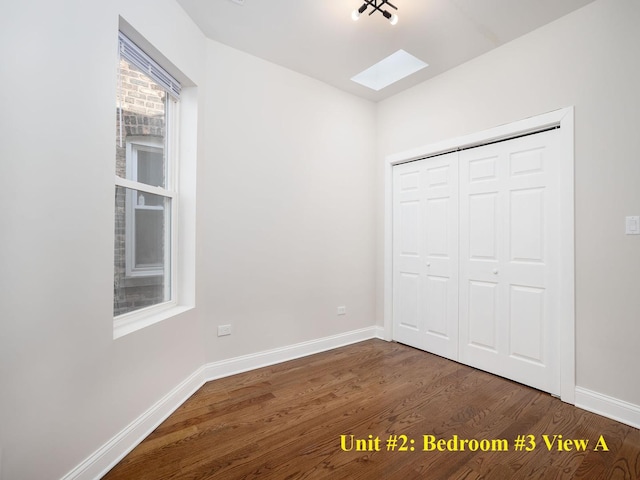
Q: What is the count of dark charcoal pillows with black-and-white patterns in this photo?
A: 0